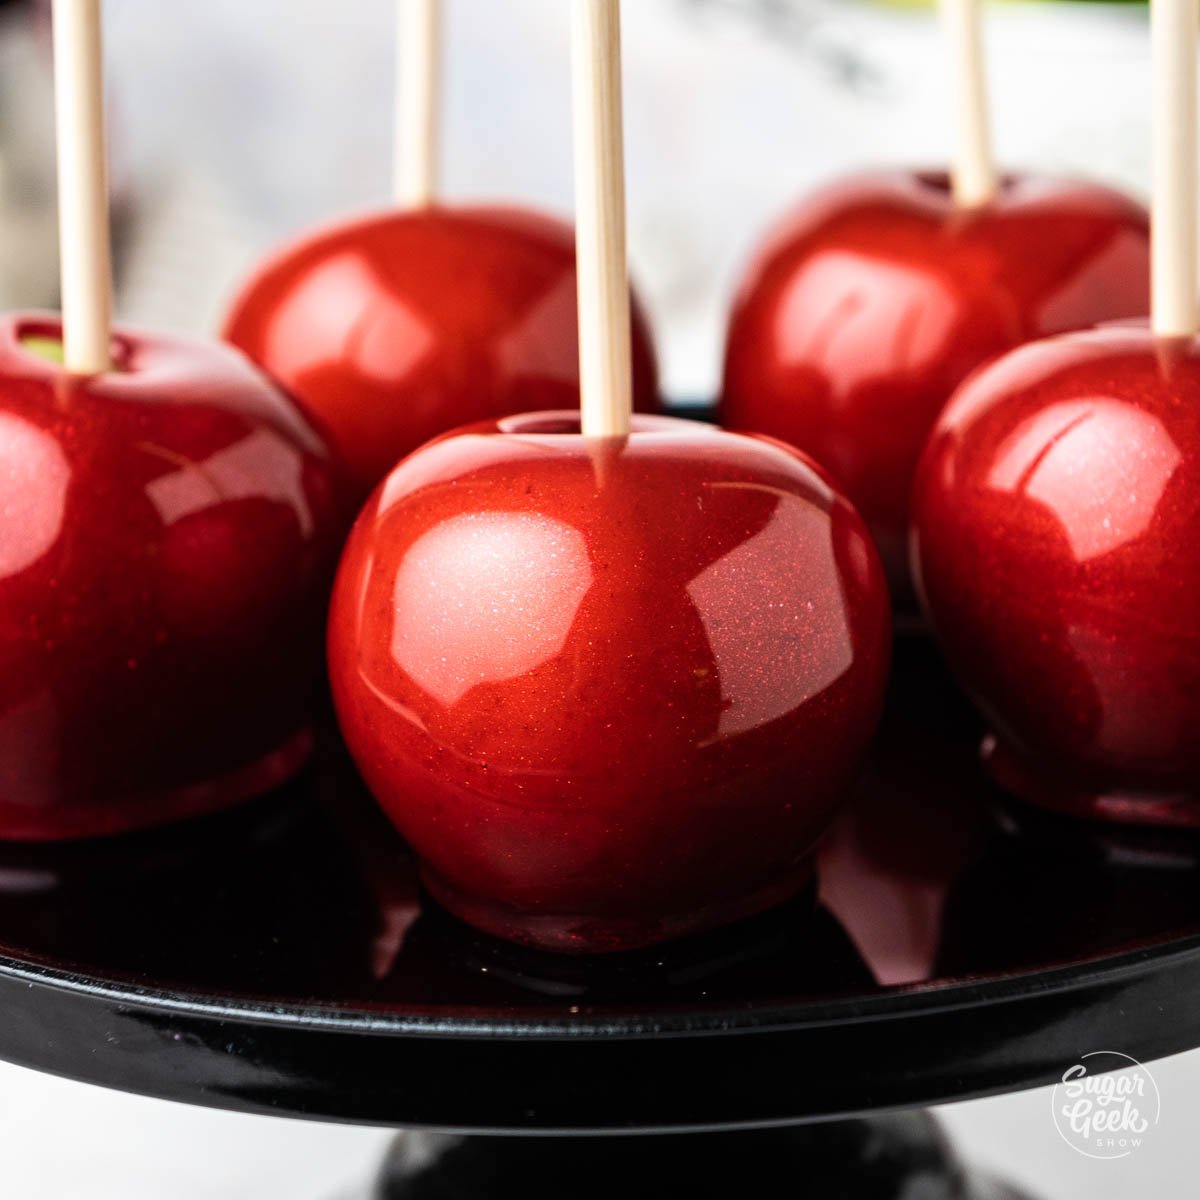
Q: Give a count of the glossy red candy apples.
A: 5